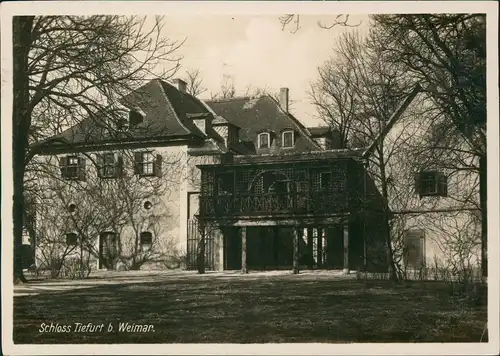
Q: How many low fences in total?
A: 1